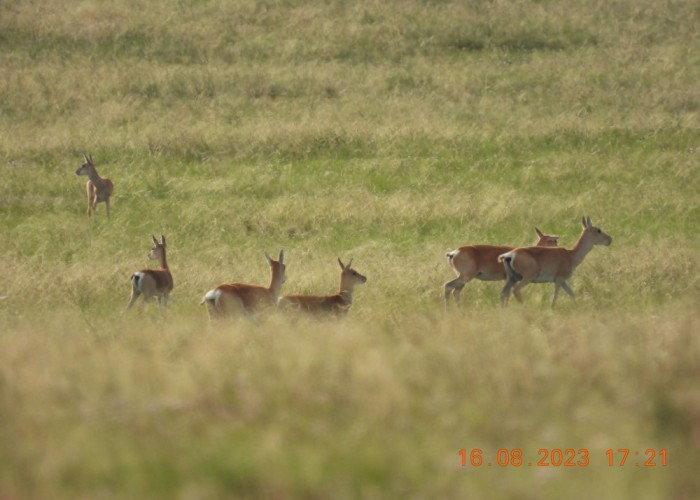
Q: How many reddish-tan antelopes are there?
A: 6